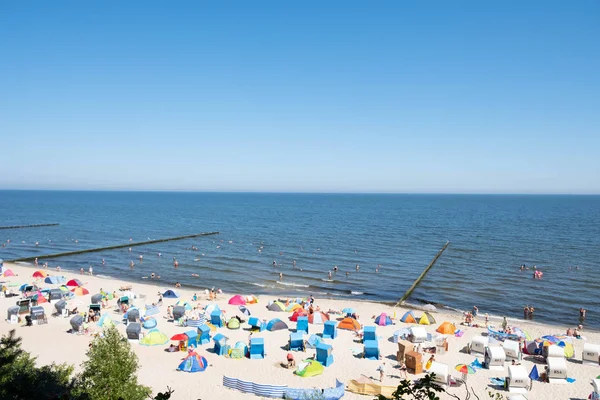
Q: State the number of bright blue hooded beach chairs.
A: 12